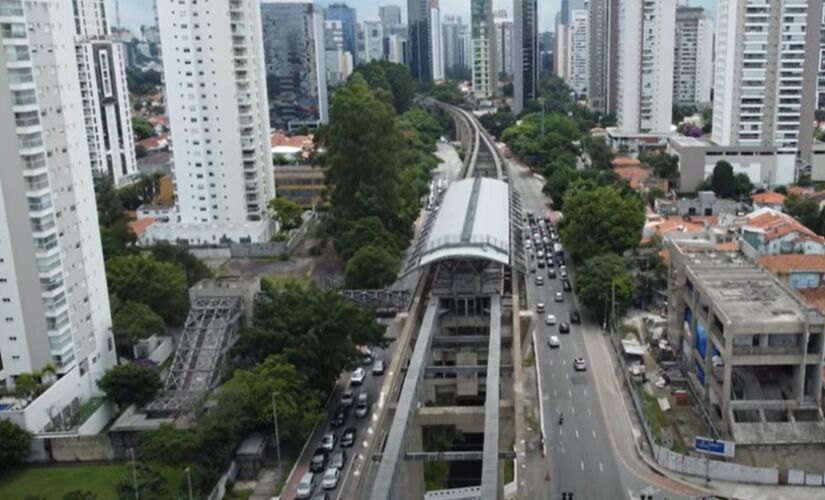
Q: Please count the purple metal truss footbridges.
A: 0